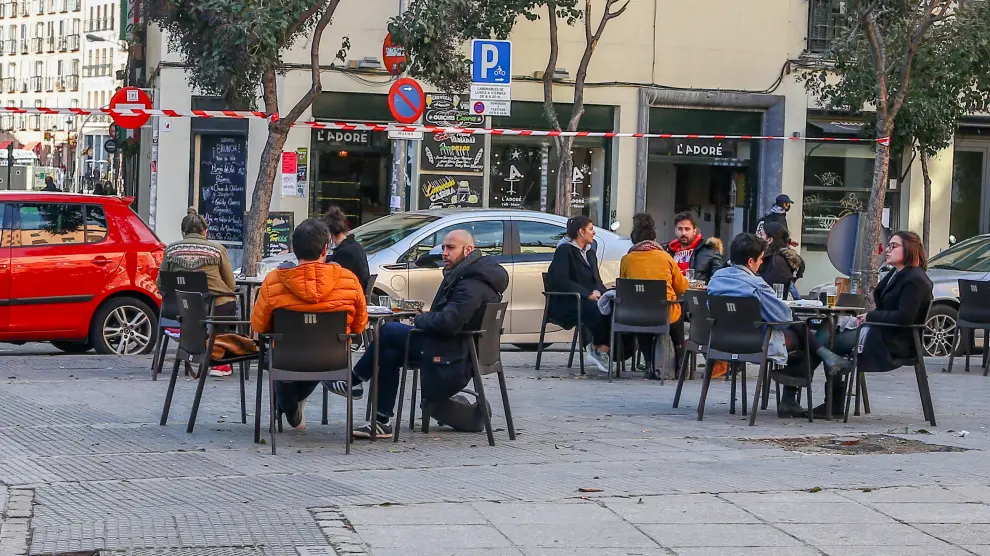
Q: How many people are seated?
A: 10